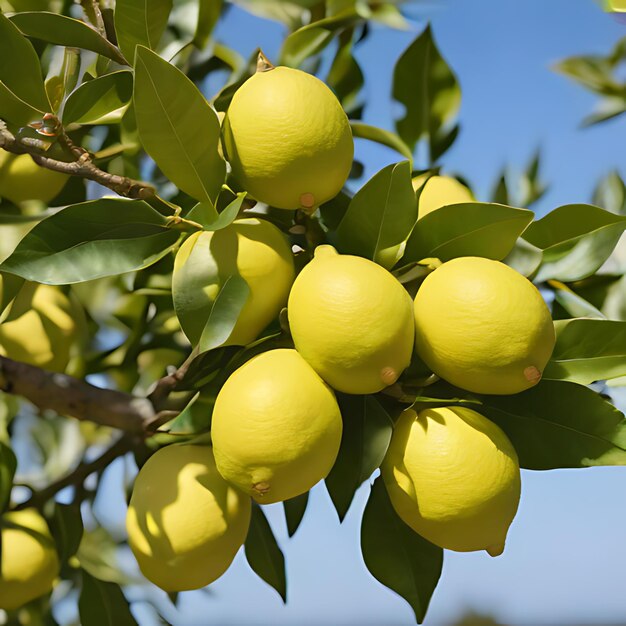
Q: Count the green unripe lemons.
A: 0